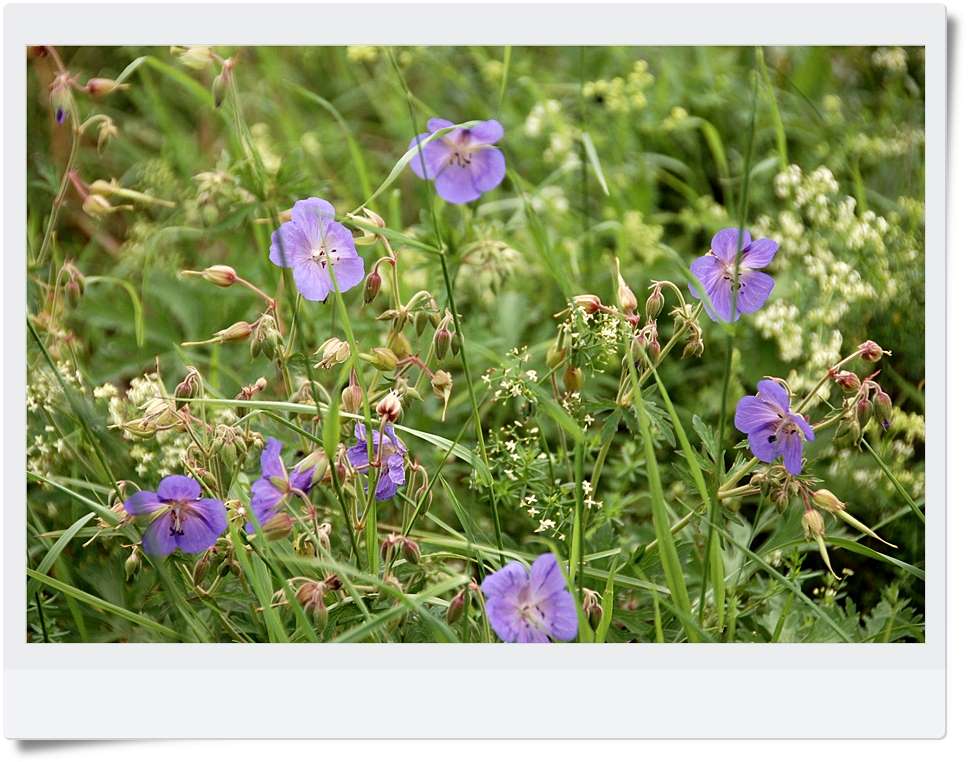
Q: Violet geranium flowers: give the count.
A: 8